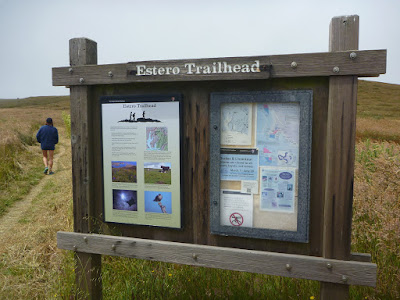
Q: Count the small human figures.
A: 3